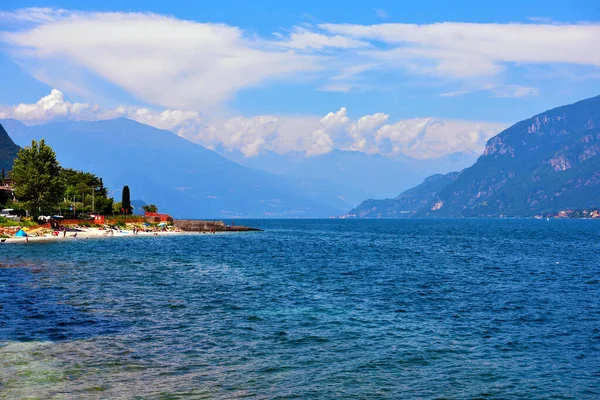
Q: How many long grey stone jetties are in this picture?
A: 1